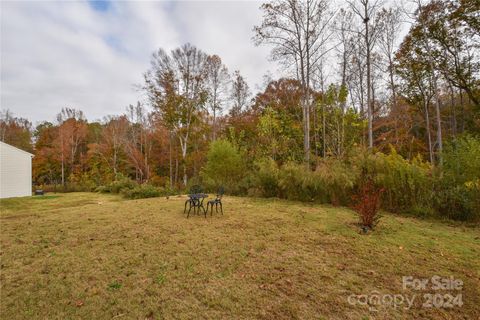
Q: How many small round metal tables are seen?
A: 1